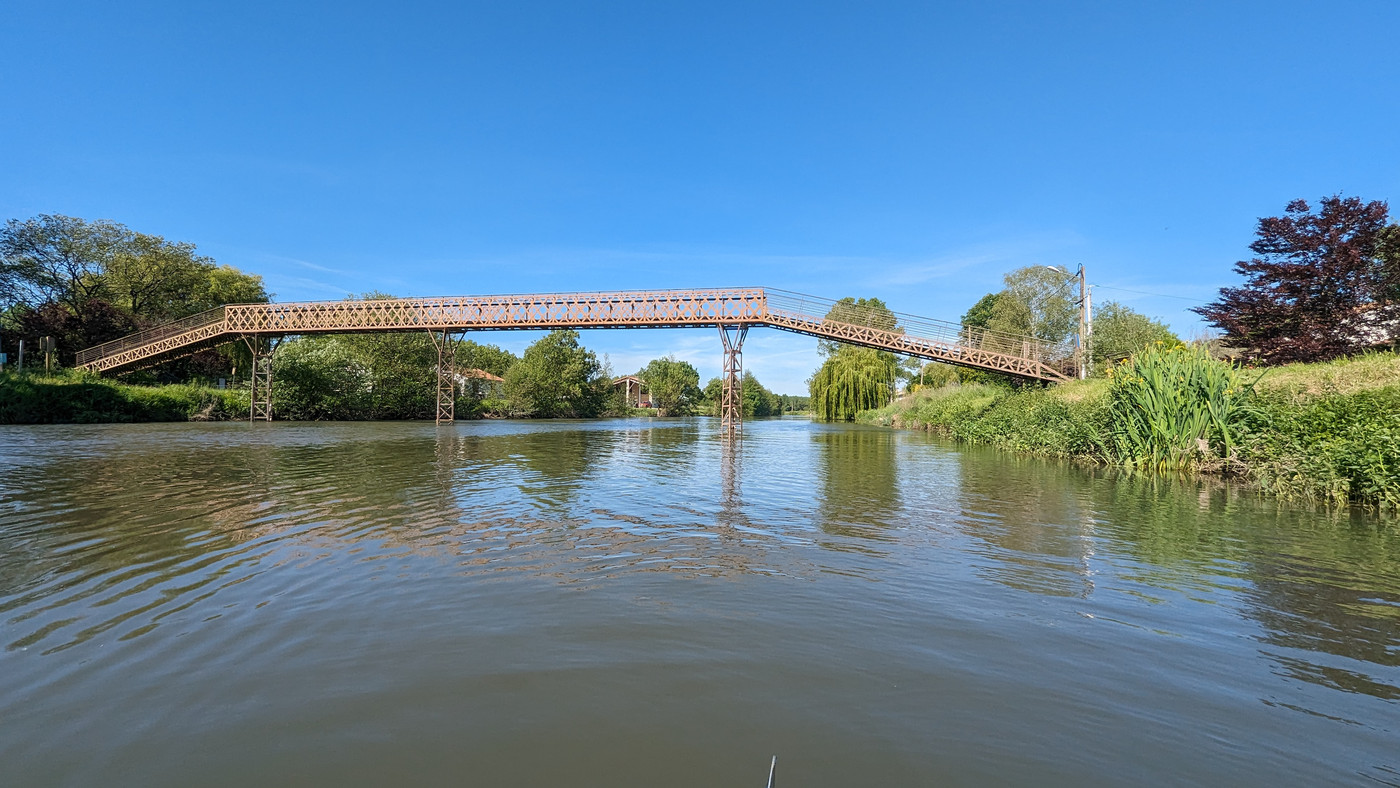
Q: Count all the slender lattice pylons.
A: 3